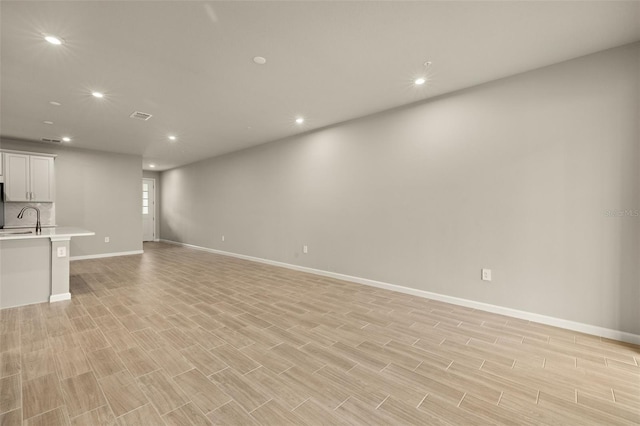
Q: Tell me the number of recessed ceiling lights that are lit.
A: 7